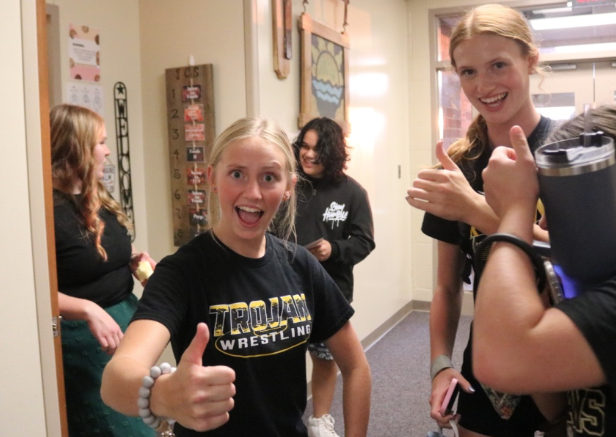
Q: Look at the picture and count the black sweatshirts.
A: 1